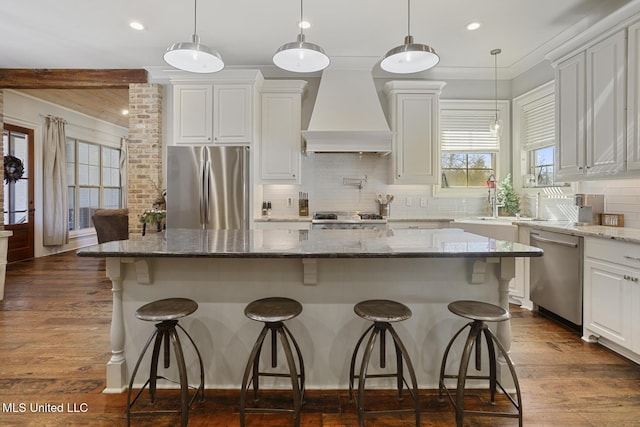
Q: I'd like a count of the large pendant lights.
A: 3